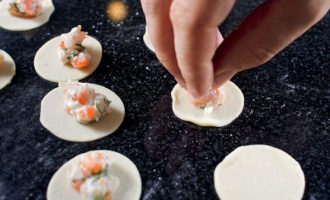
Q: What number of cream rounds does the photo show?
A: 8